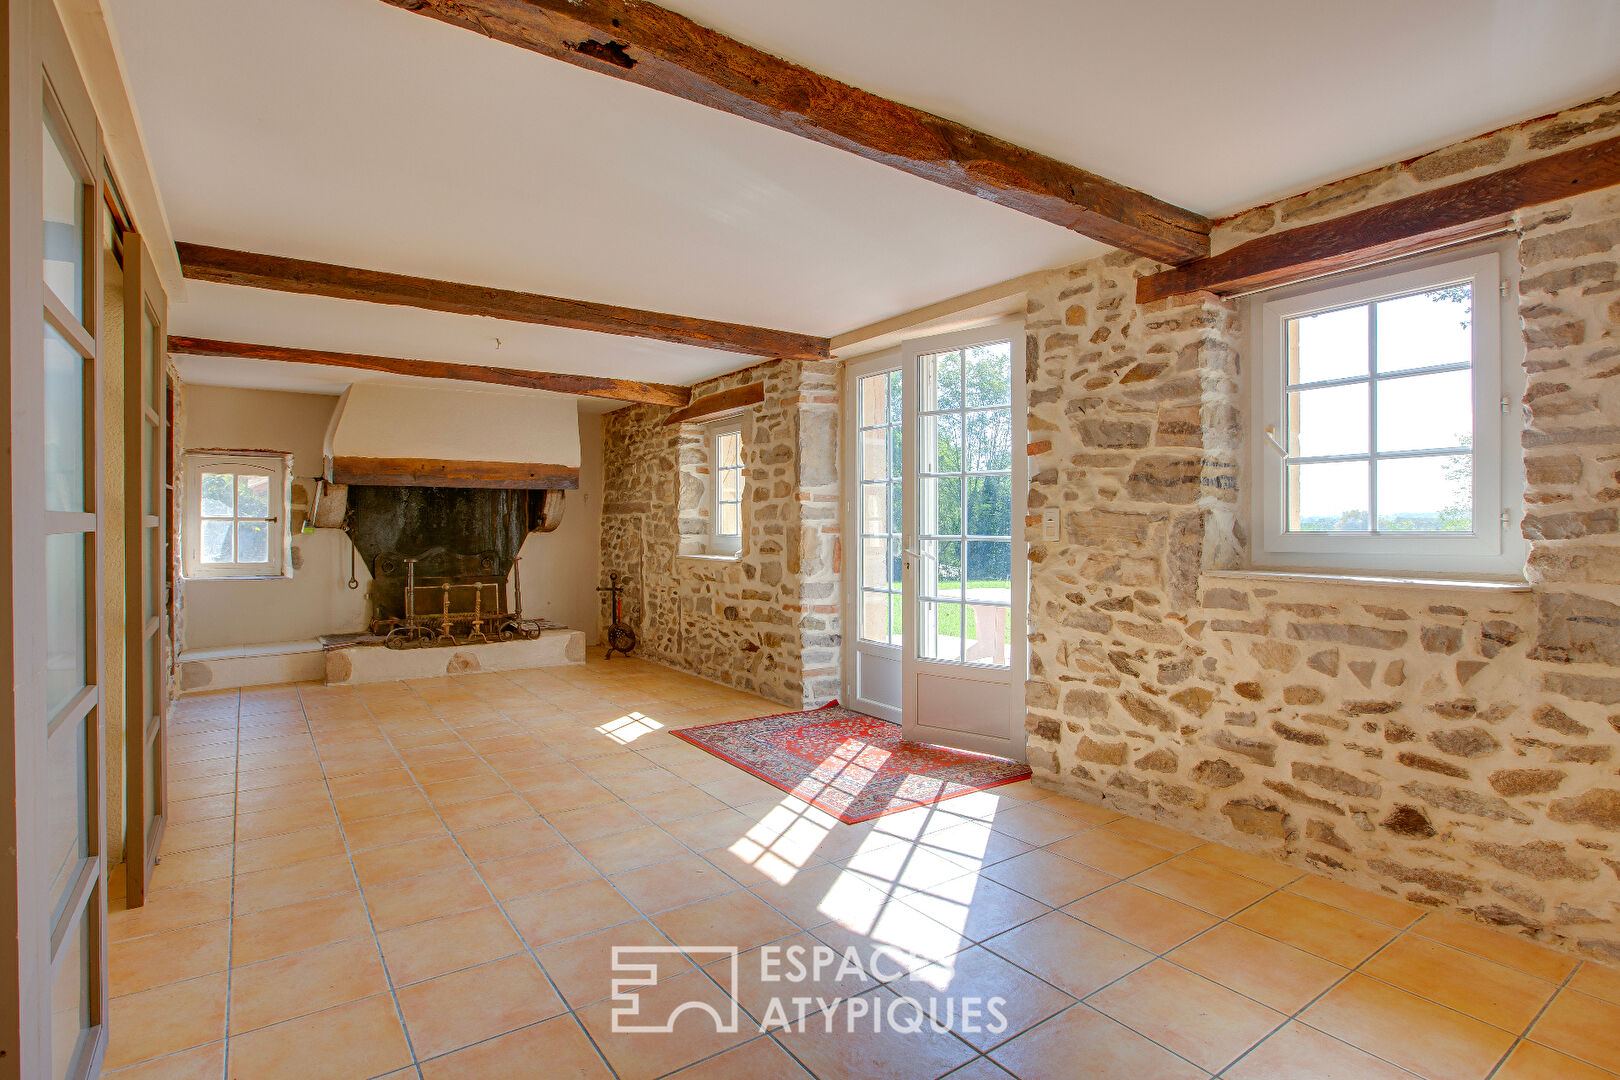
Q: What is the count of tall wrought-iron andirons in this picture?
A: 2